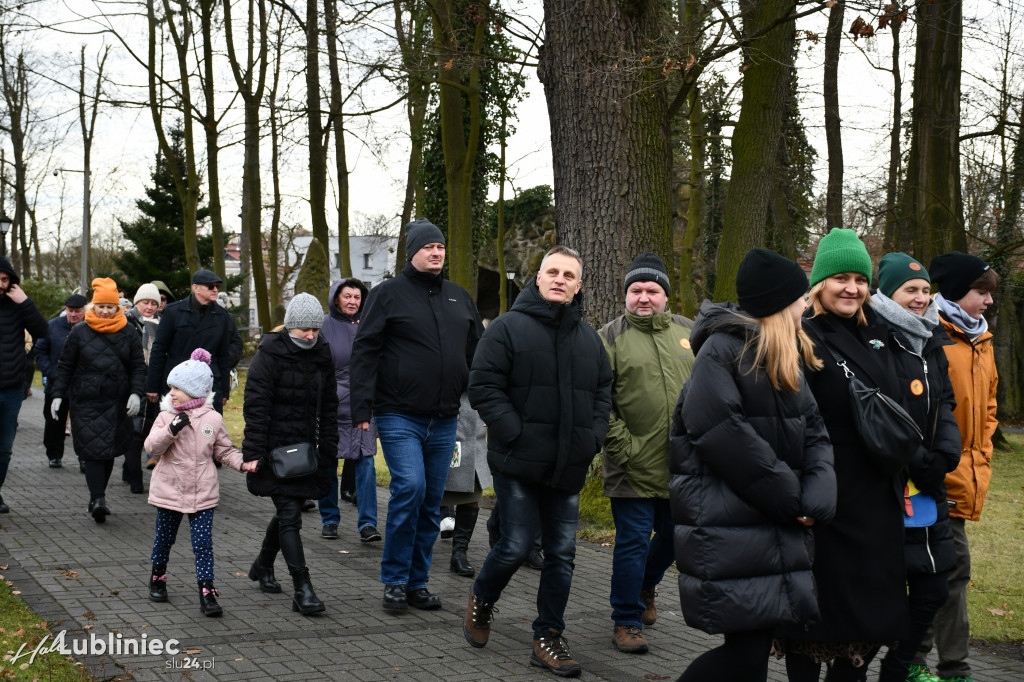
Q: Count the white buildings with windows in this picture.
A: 1